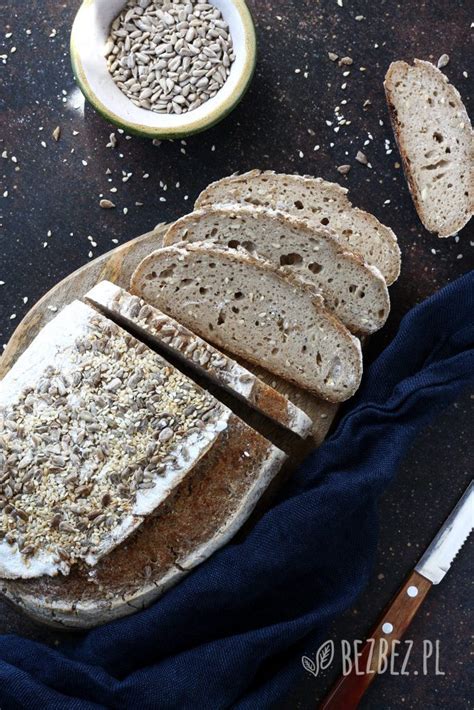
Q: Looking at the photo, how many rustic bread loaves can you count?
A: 1